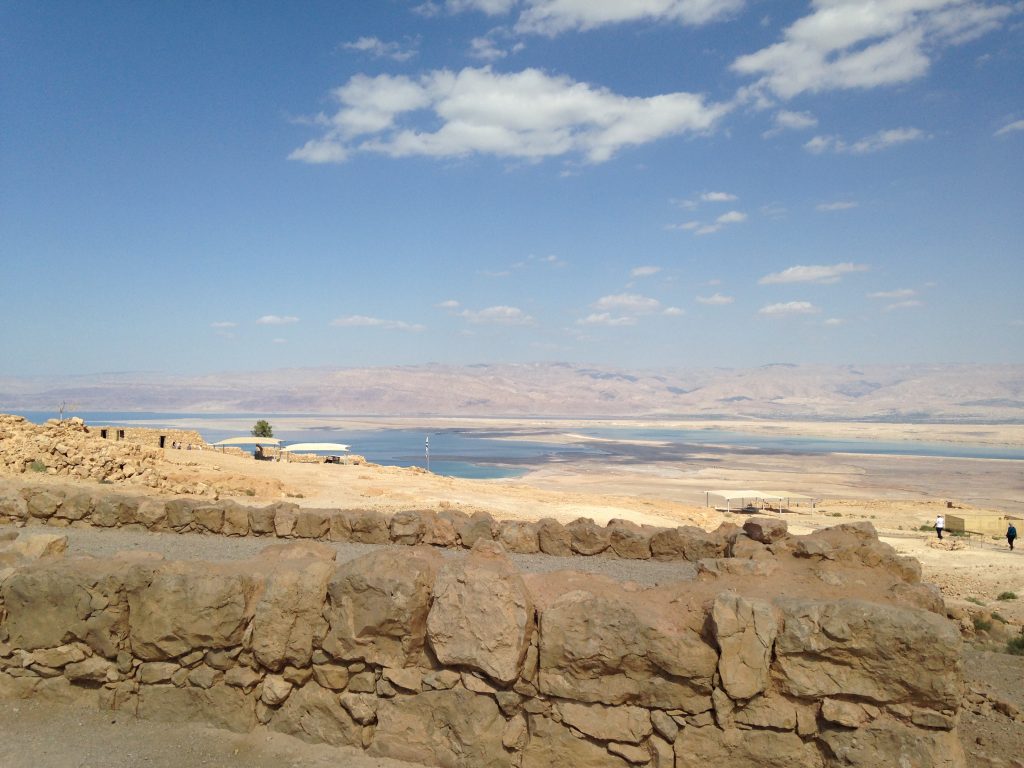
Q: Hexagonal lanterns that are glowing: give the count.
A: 0